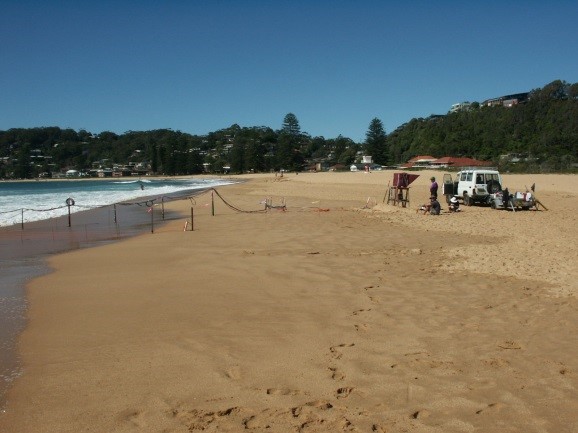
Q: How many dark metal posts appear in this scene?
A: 7